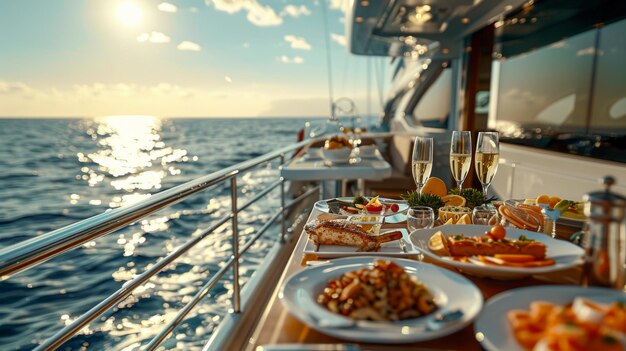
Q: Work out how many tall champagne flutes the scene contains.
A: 3